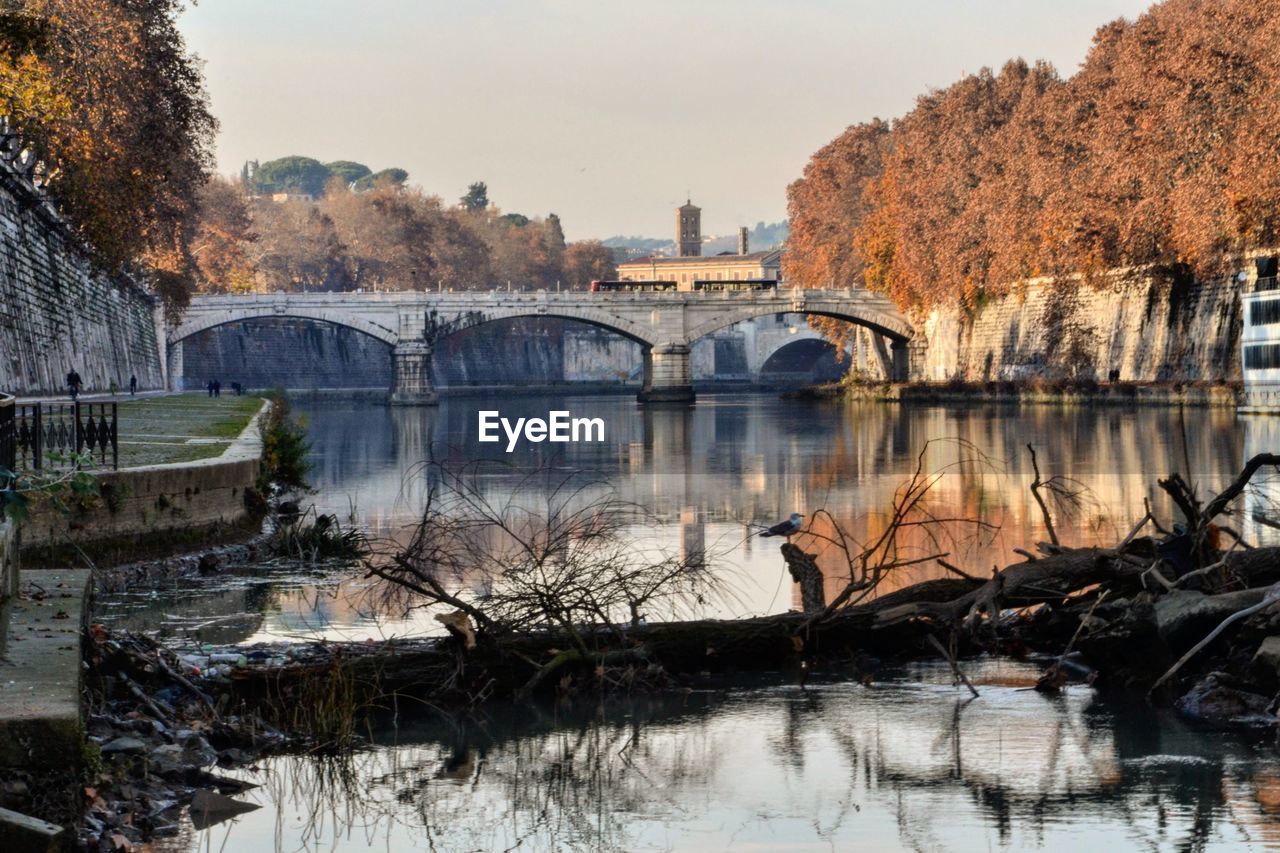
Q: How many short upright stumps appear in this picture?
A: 1